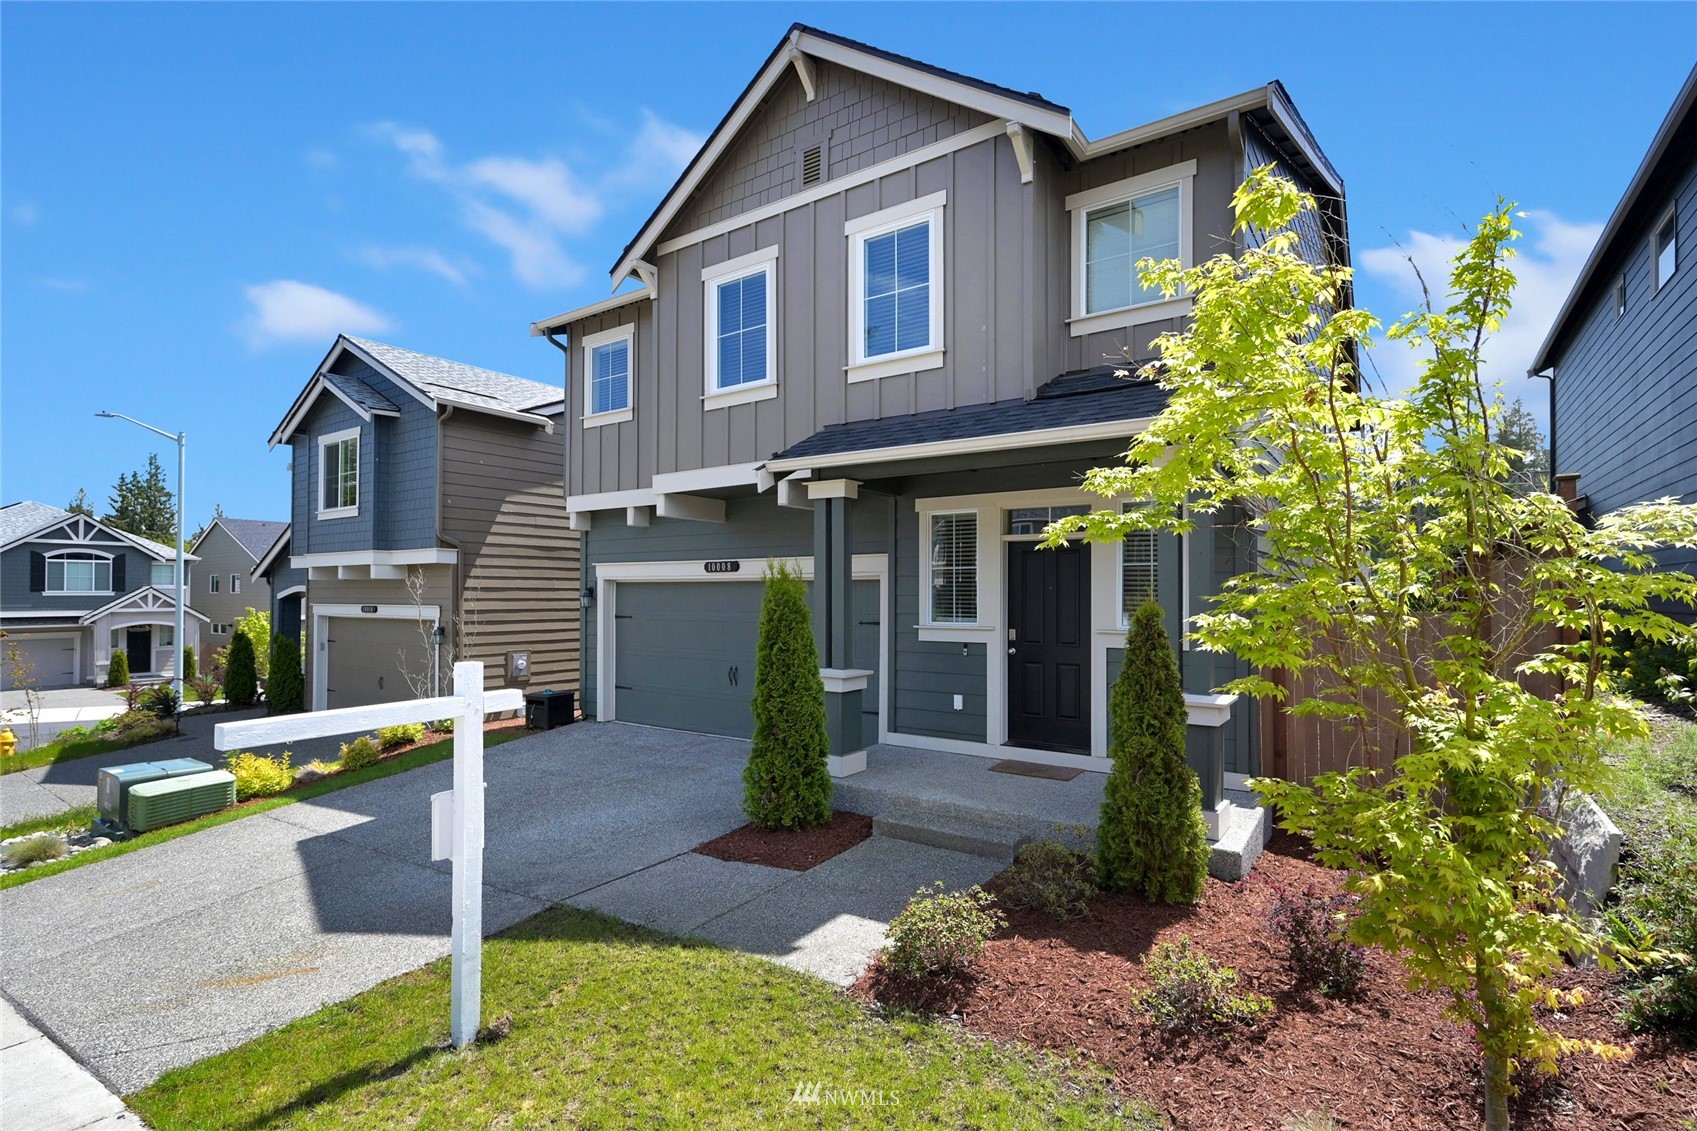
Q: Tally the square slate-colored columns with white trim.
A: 2